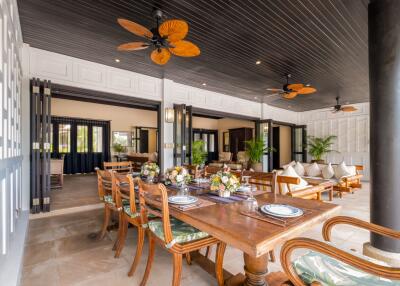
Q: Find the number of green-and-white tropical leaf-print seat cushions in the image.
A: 4